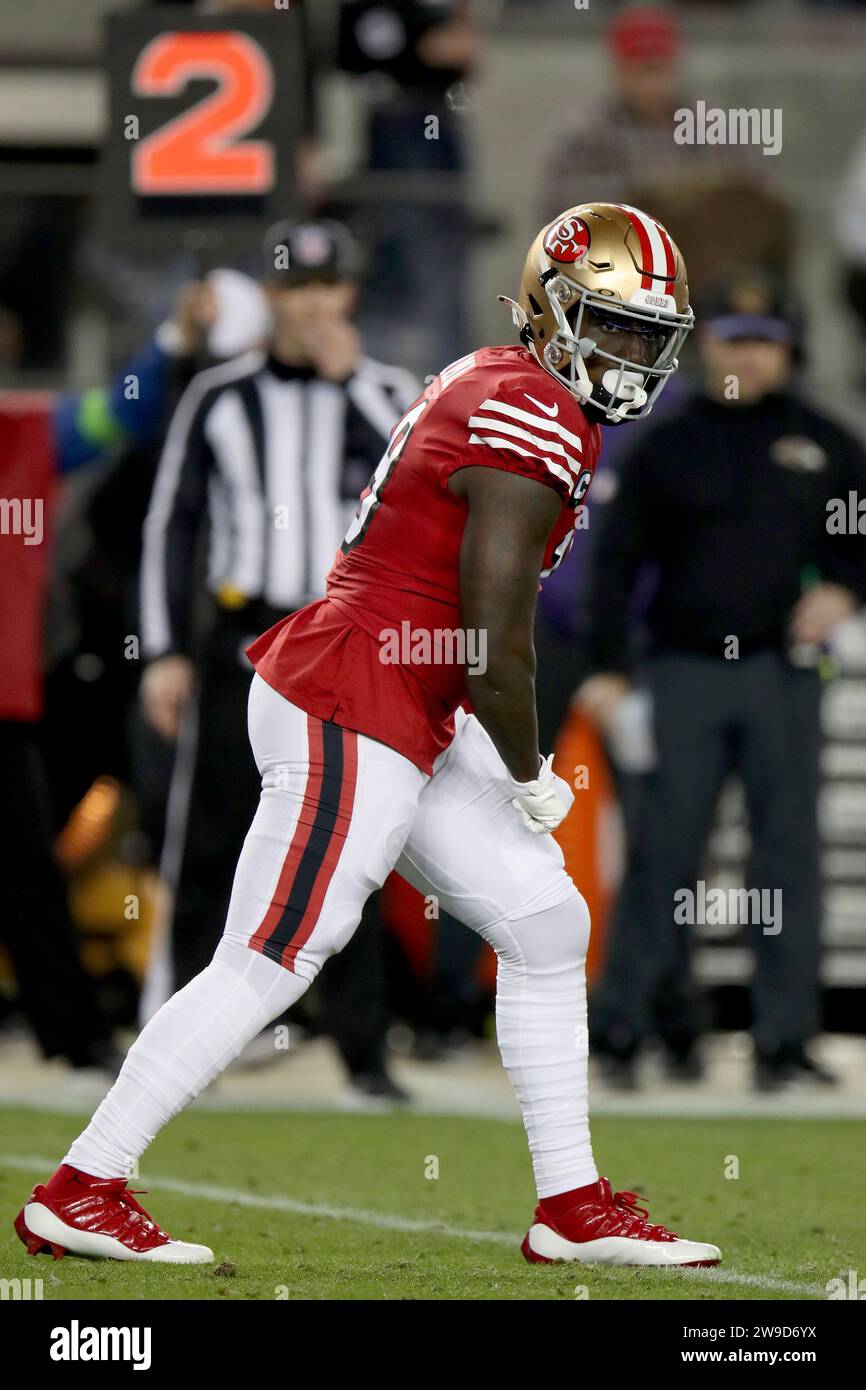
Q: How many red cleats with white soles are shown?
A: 2